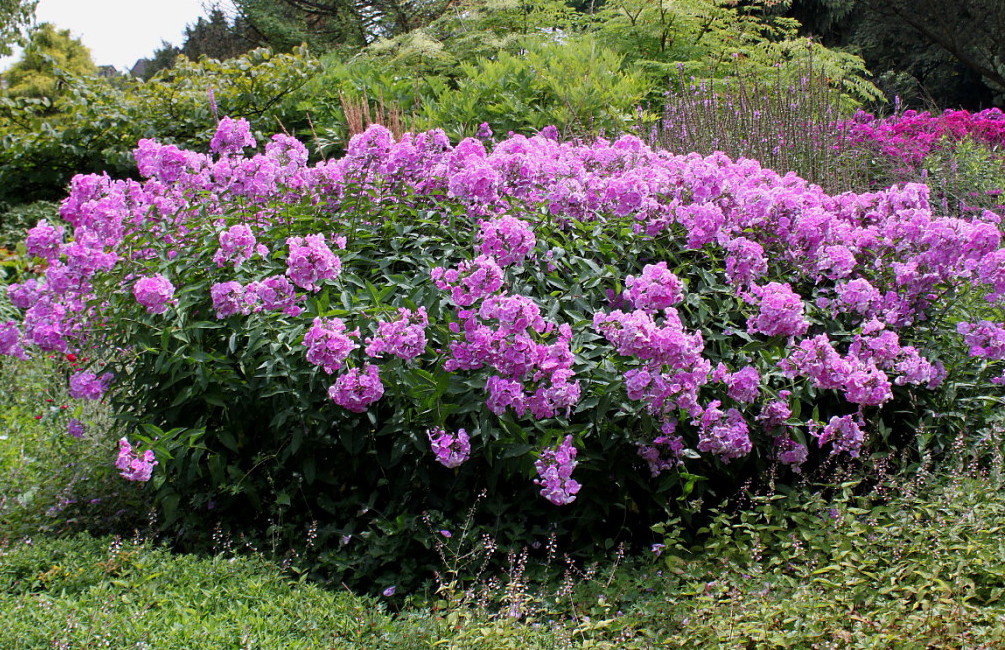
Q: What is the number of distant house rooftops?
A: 2